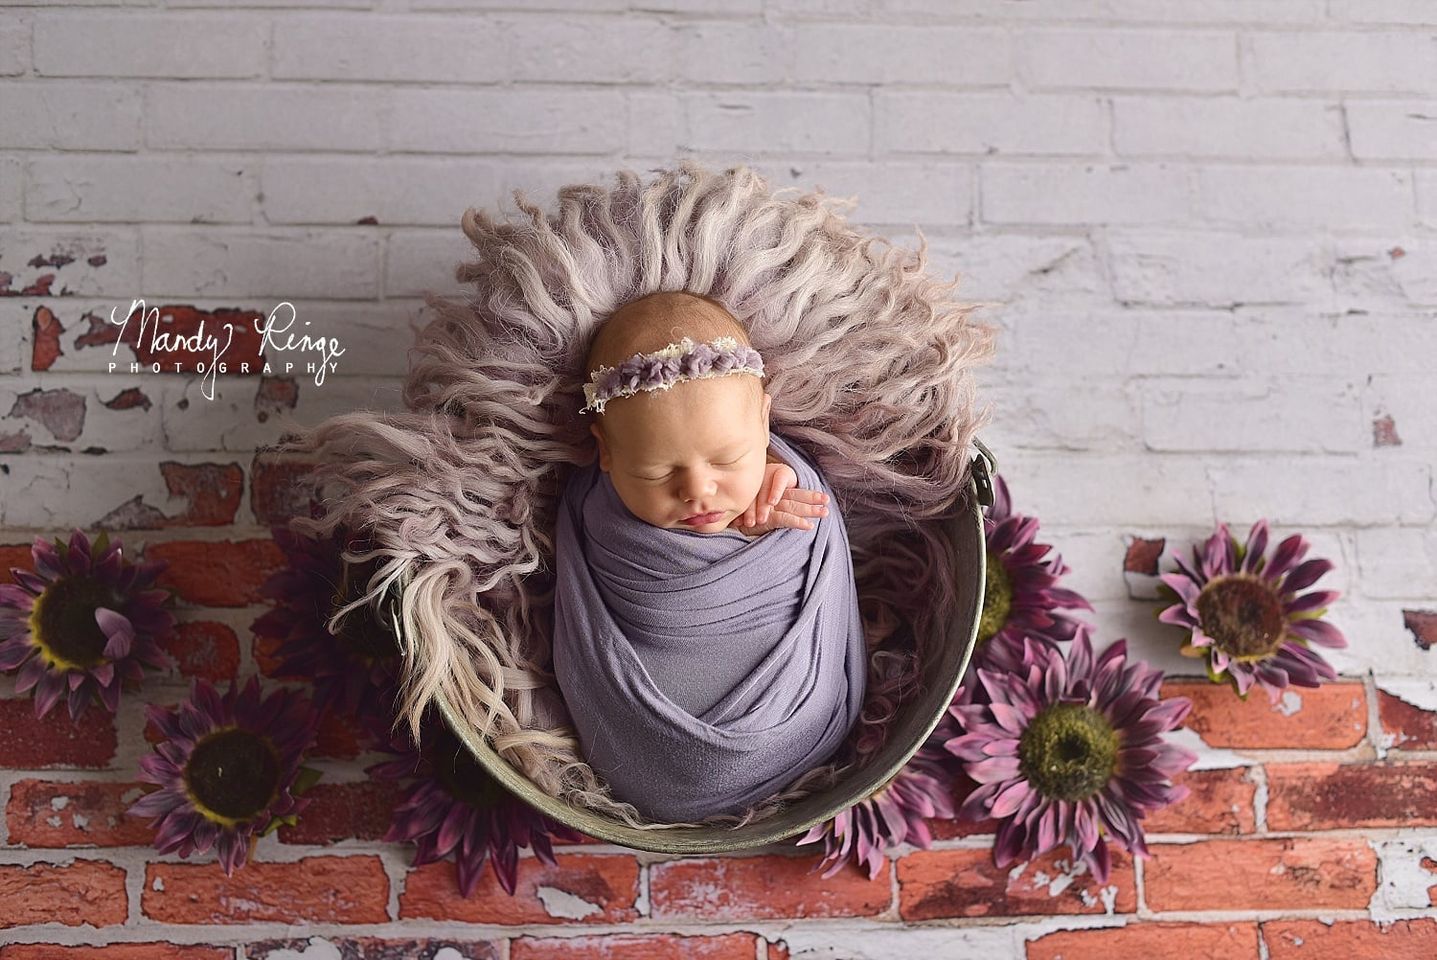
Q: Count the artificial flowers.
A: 8